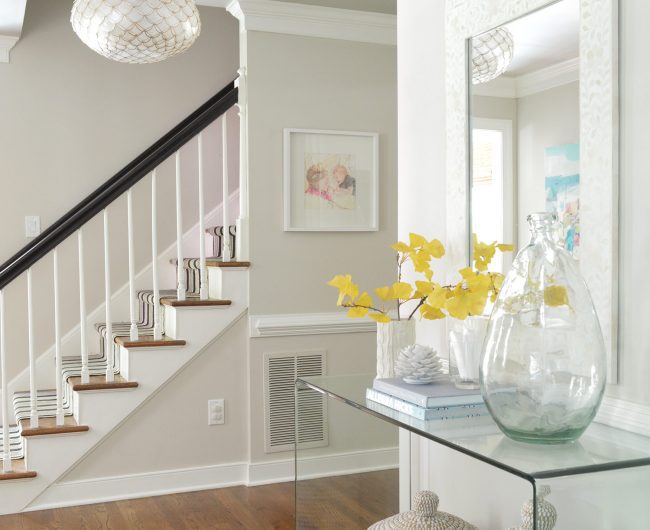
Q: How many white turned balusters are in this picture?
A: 10